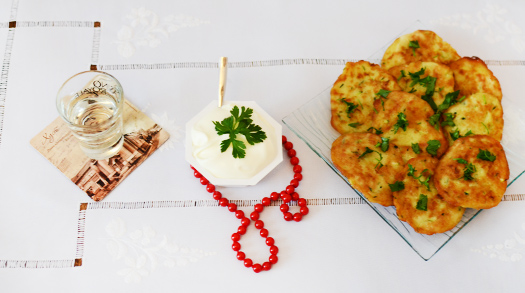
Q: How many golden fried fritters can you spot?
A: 9